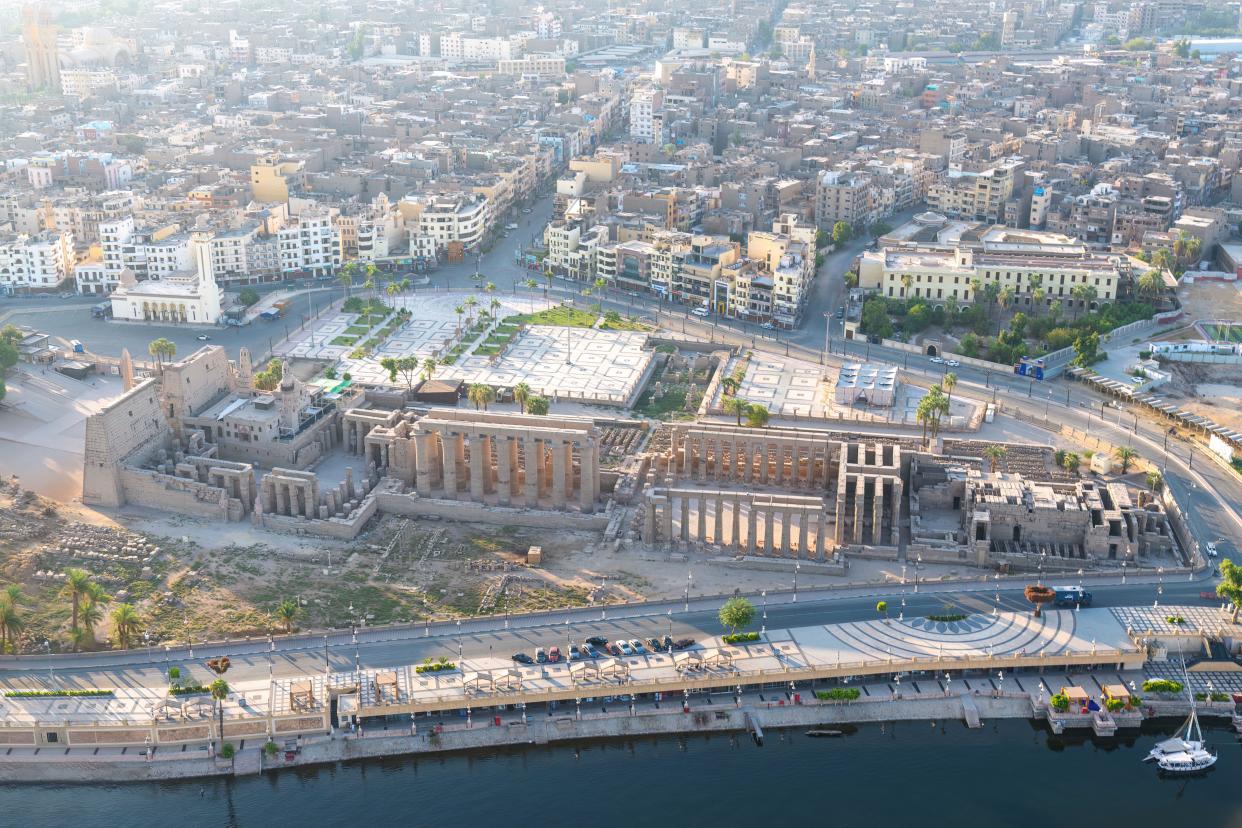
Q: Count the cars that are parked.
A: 12